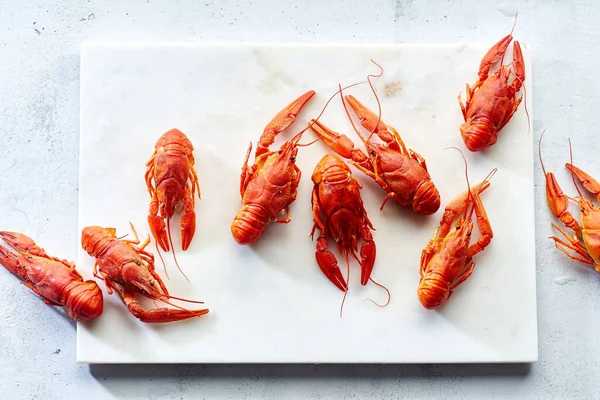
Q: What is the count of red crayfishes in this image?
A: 9